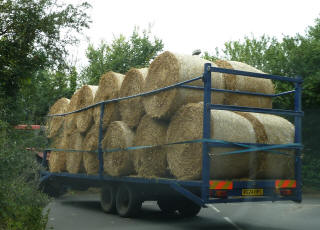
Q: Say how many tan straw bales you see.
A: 13